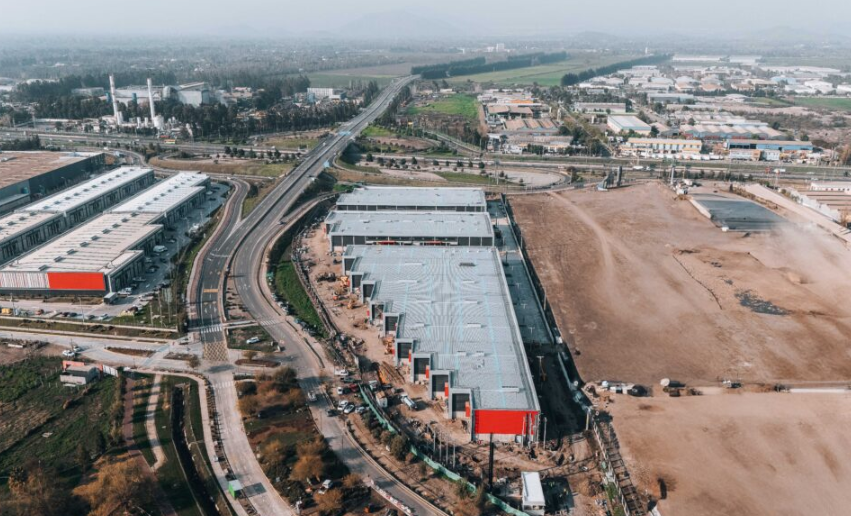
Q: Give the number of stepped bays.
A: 9